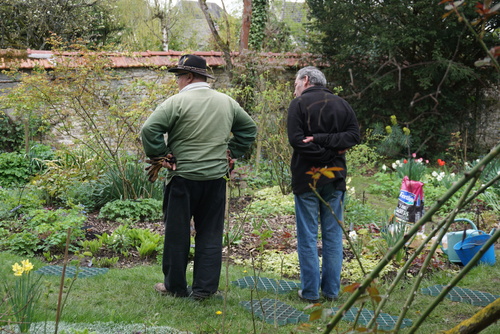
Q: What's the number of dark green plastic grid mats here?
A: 5